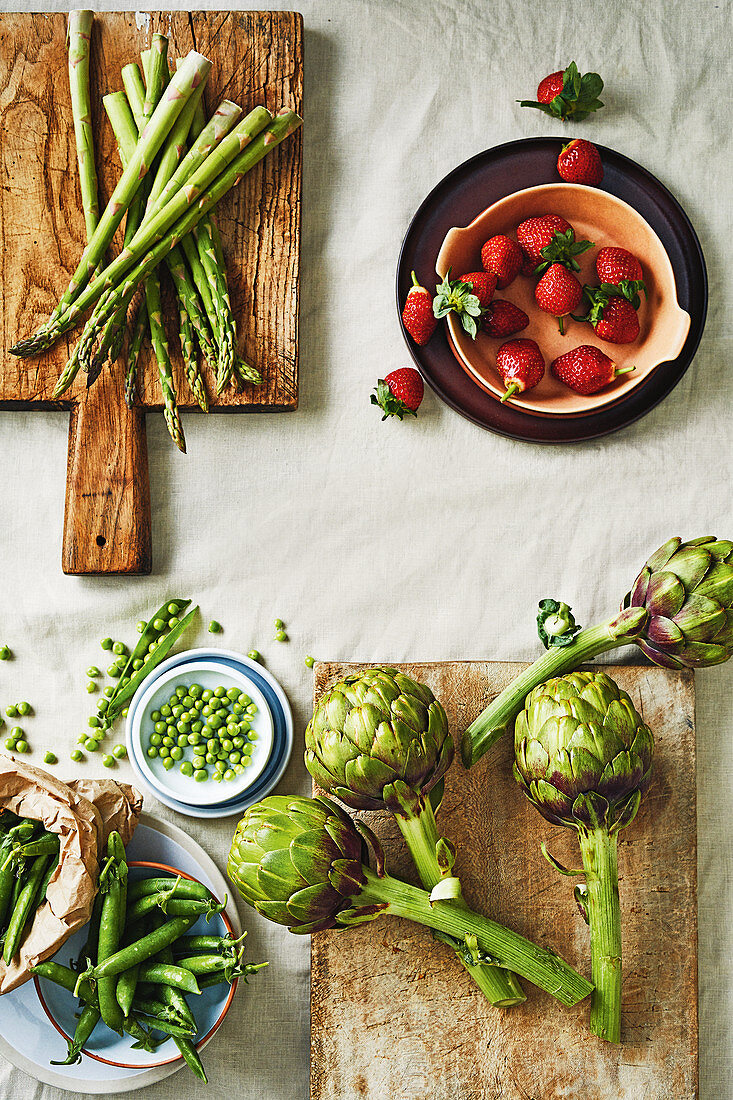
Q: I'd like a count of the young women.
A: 0